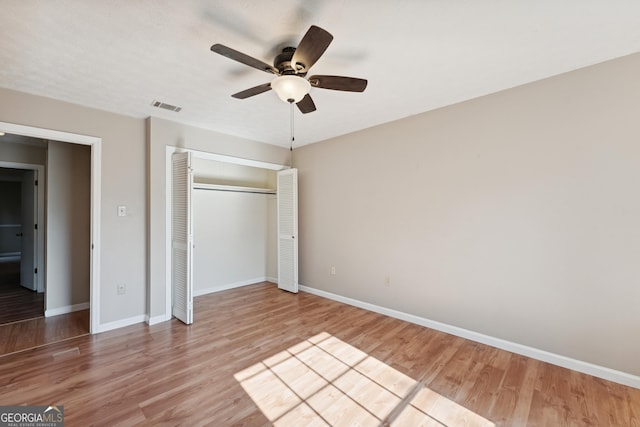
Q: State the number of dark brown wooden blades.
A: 5